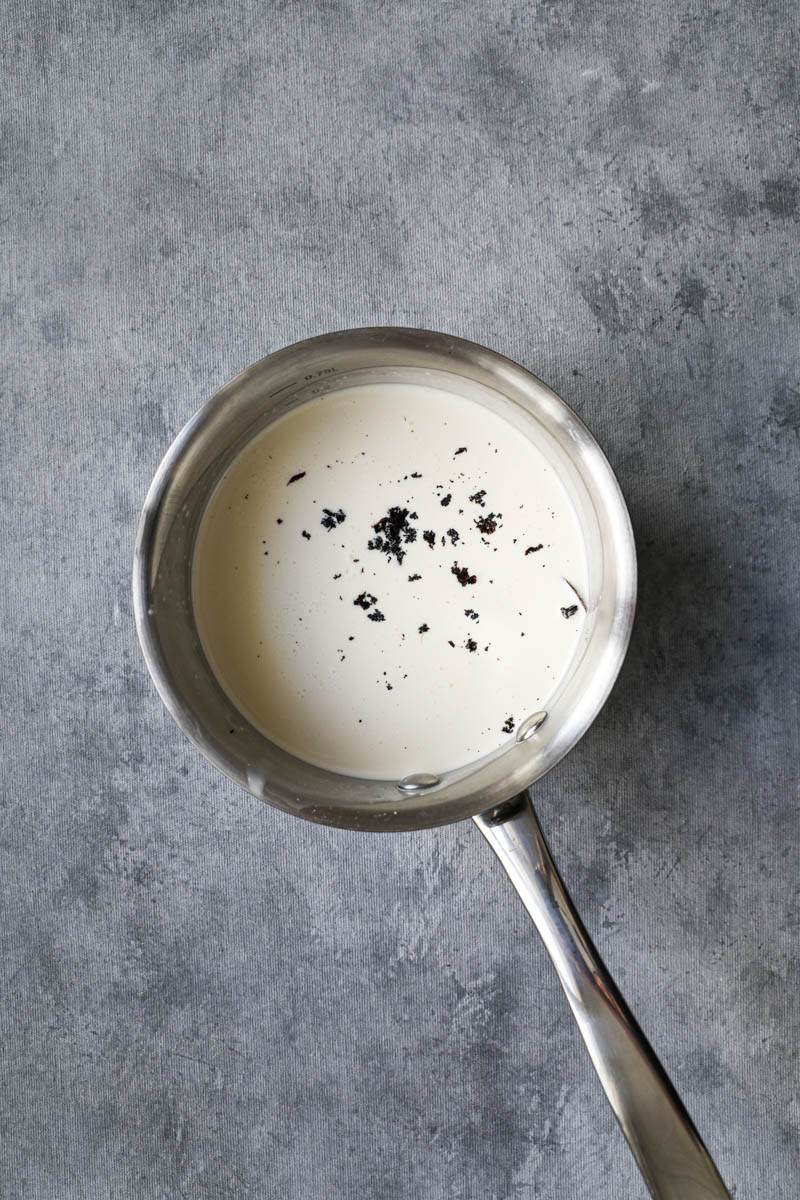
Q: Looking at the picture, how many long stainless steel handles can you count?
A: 1